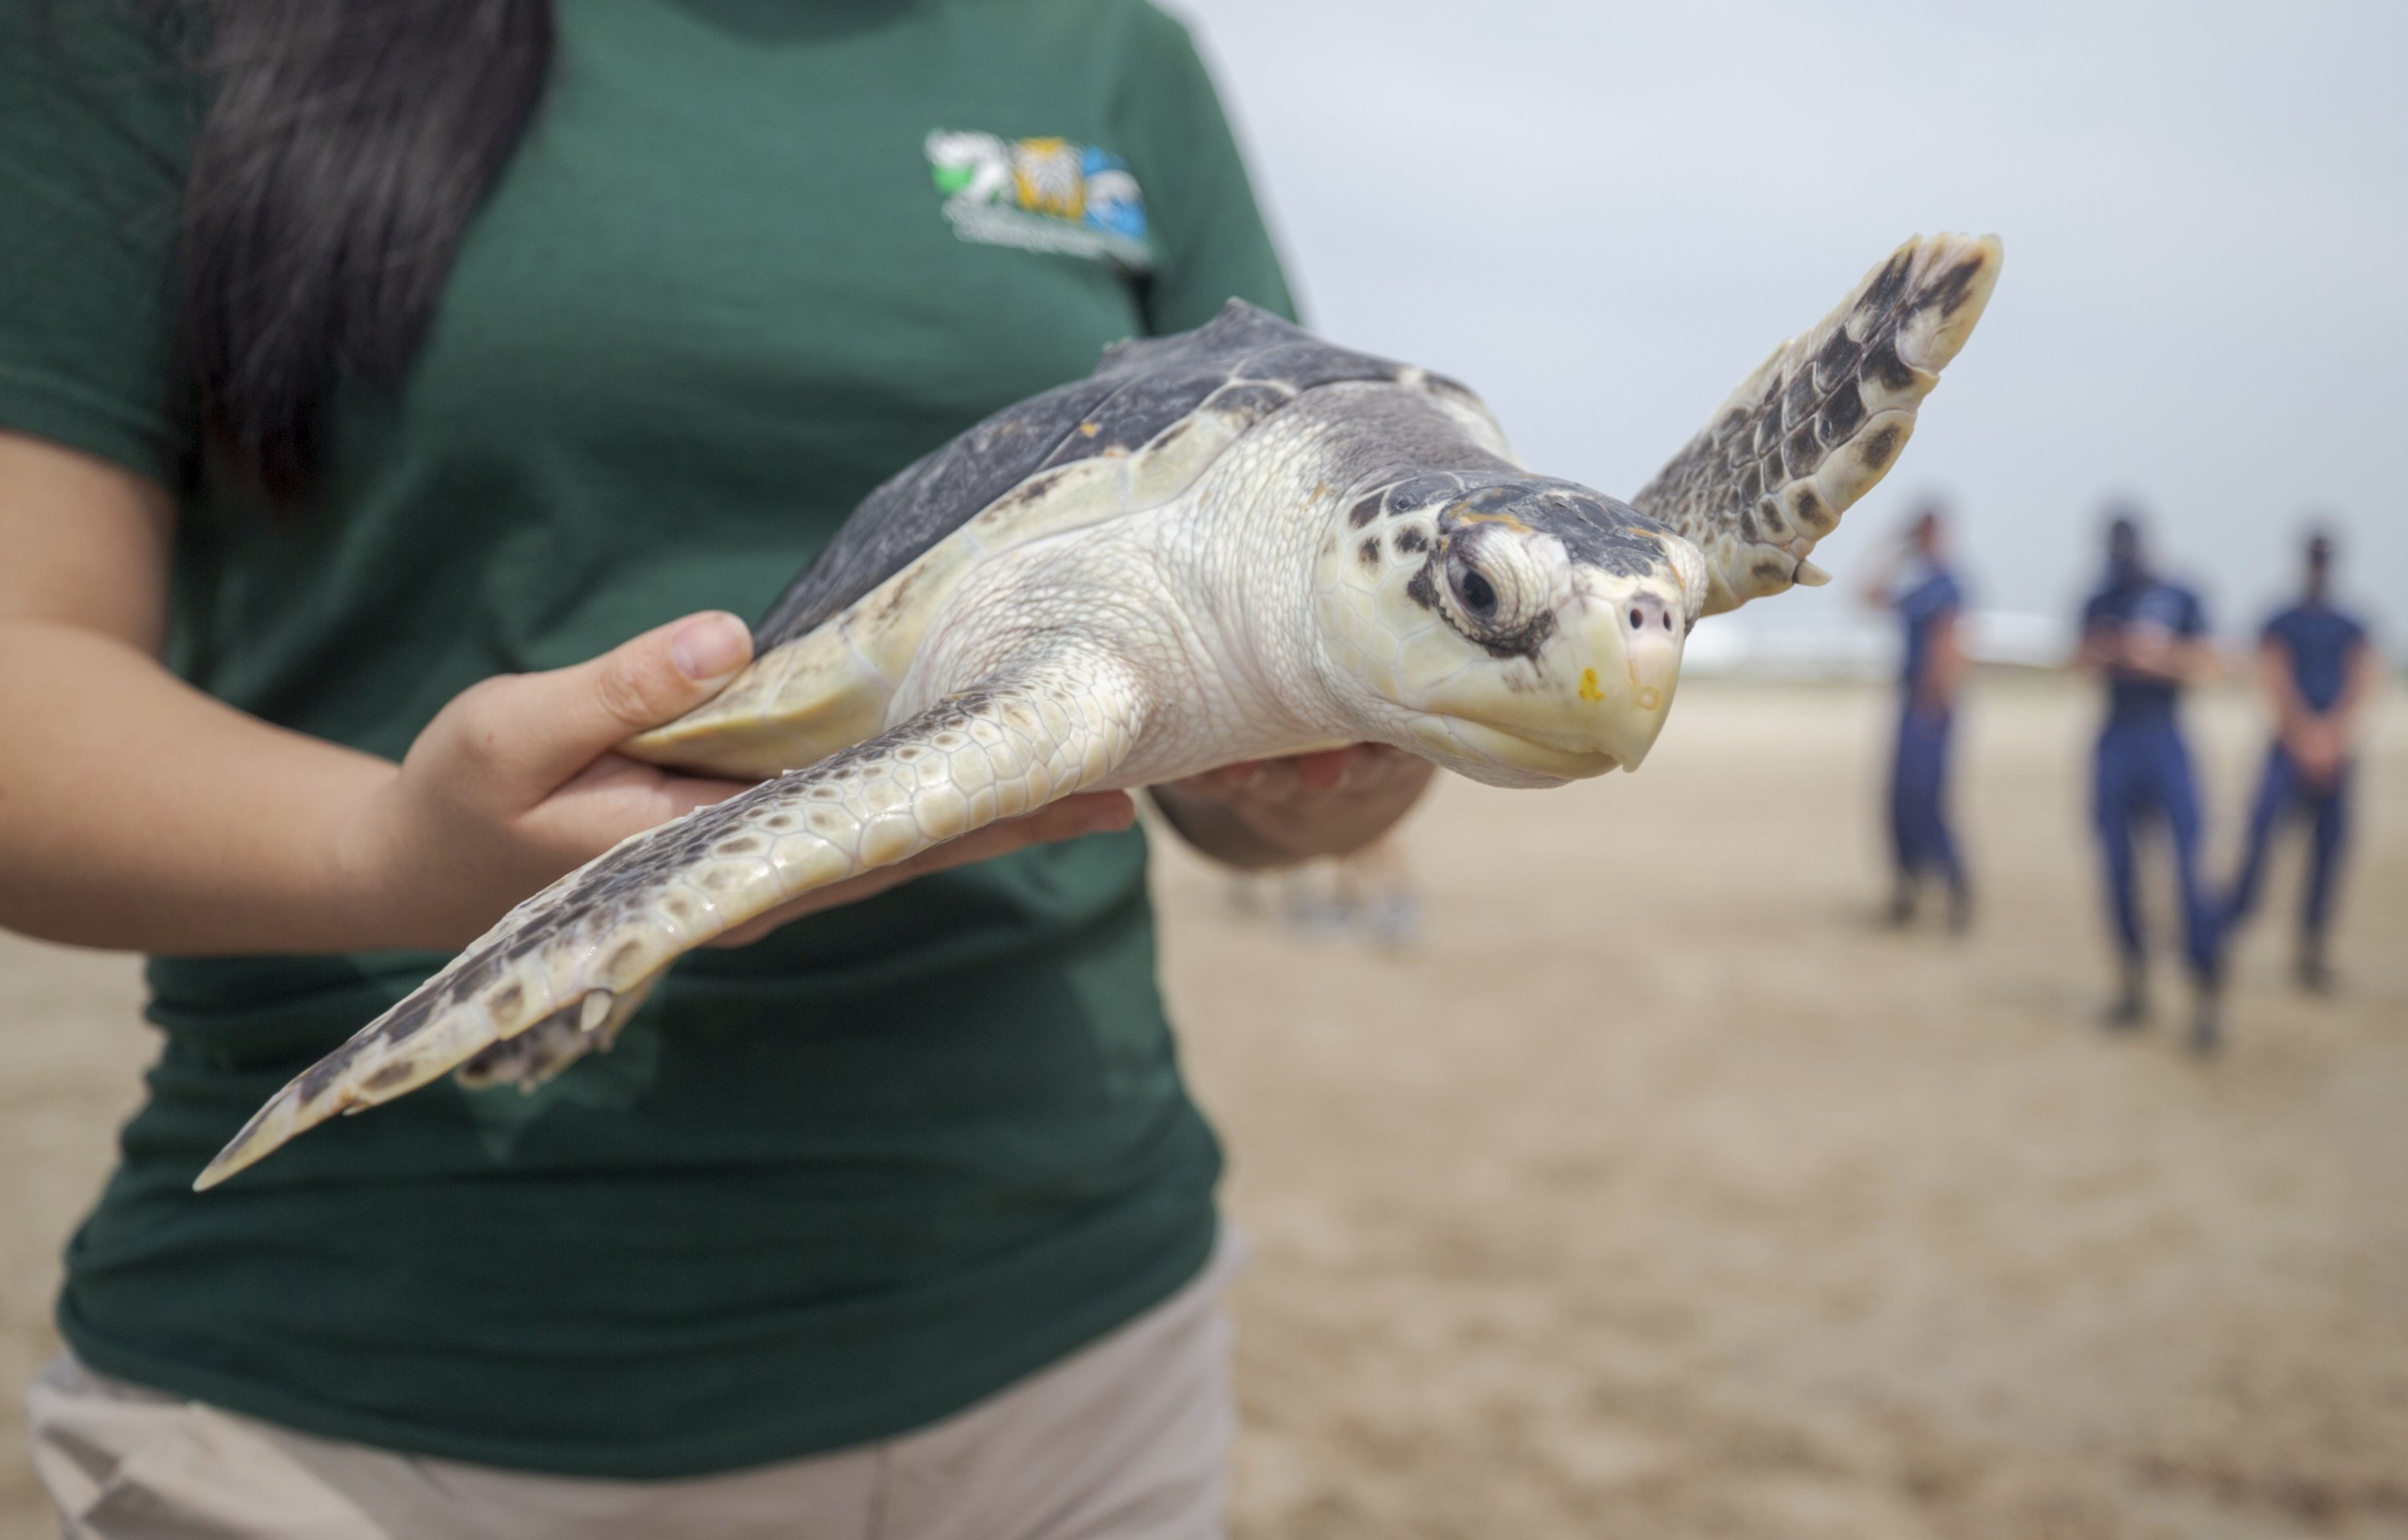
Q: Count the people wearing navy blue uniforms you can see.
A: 3